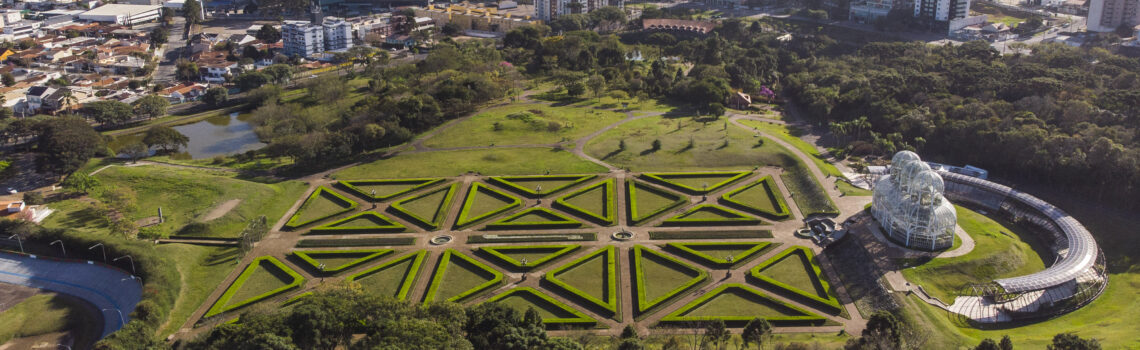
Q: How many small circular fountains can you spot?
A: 2